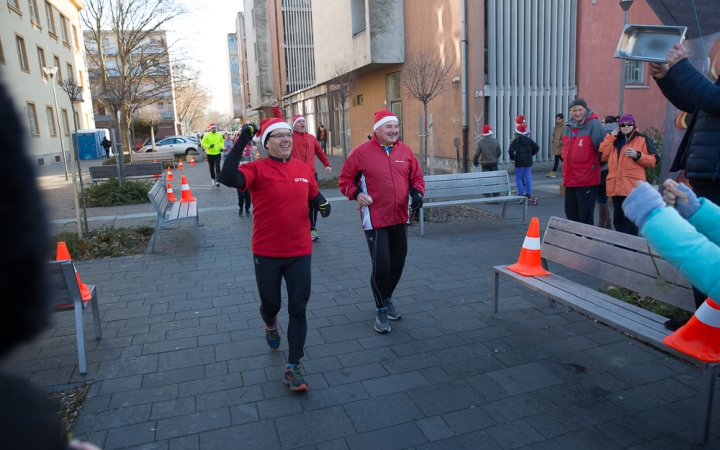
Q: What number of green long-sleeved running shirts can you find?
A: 1